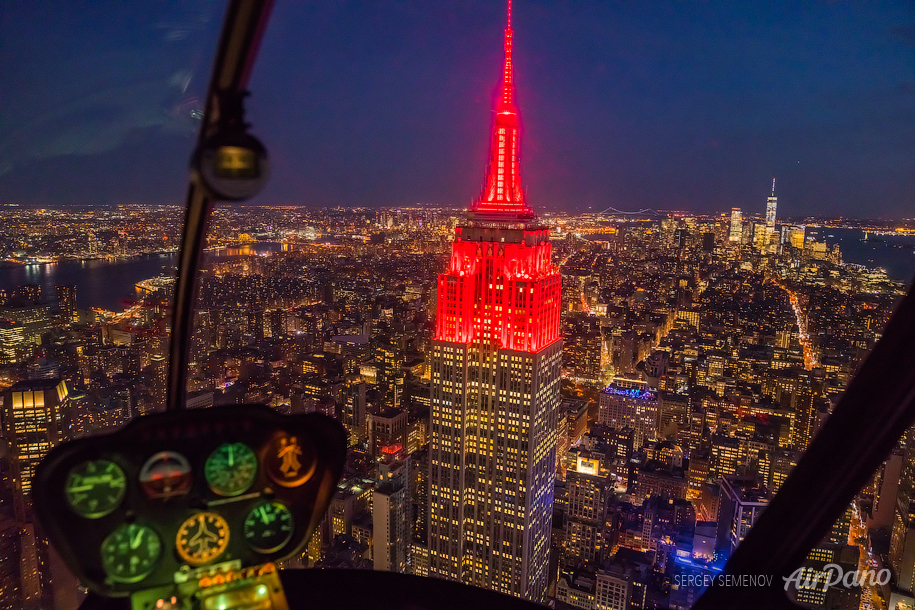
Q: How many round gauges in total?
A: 7